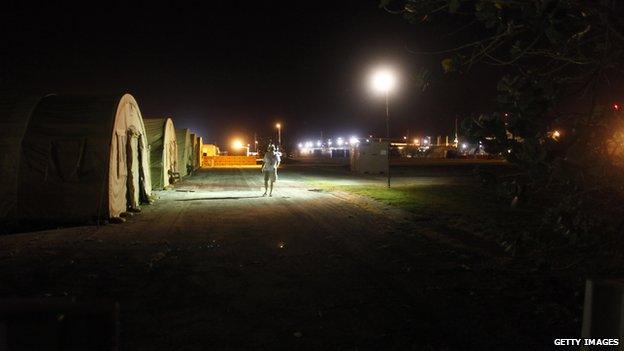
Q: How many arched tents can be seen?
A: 5